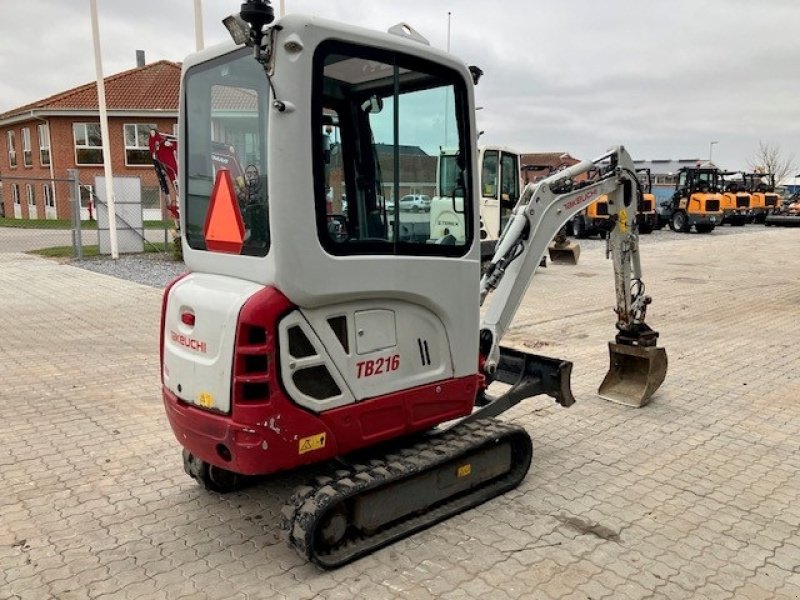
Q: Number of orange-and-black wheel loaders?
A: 5